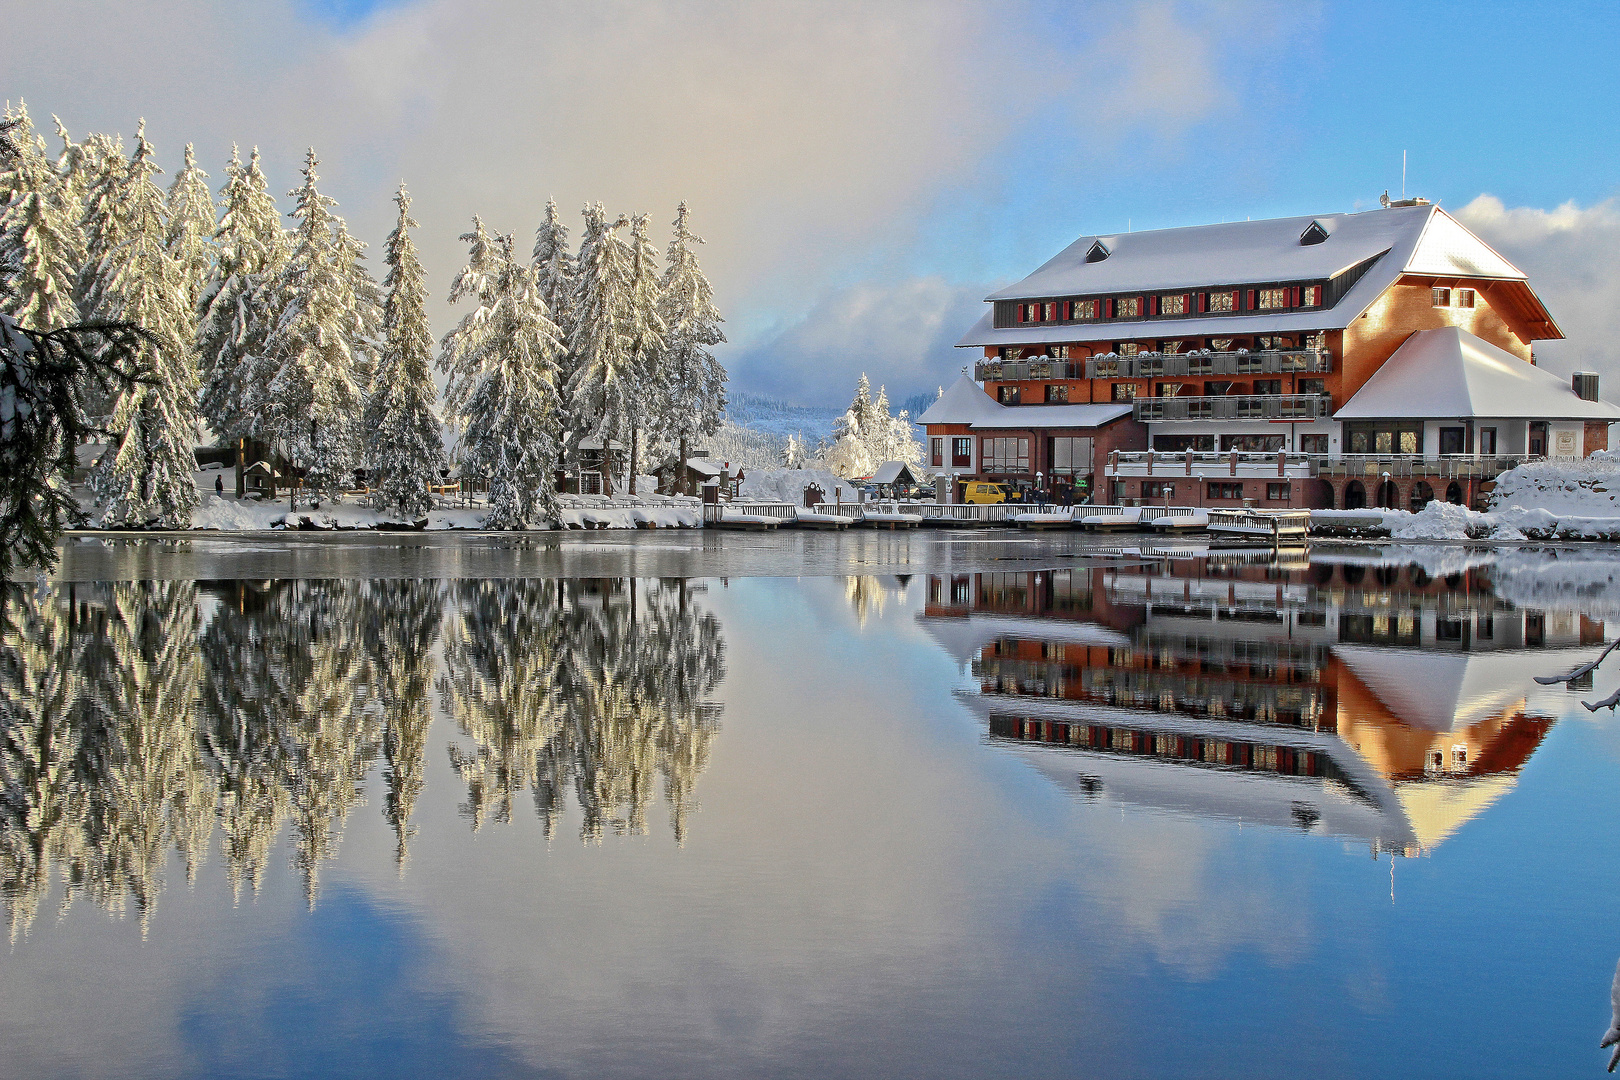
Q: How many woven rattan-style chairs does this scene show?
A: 0